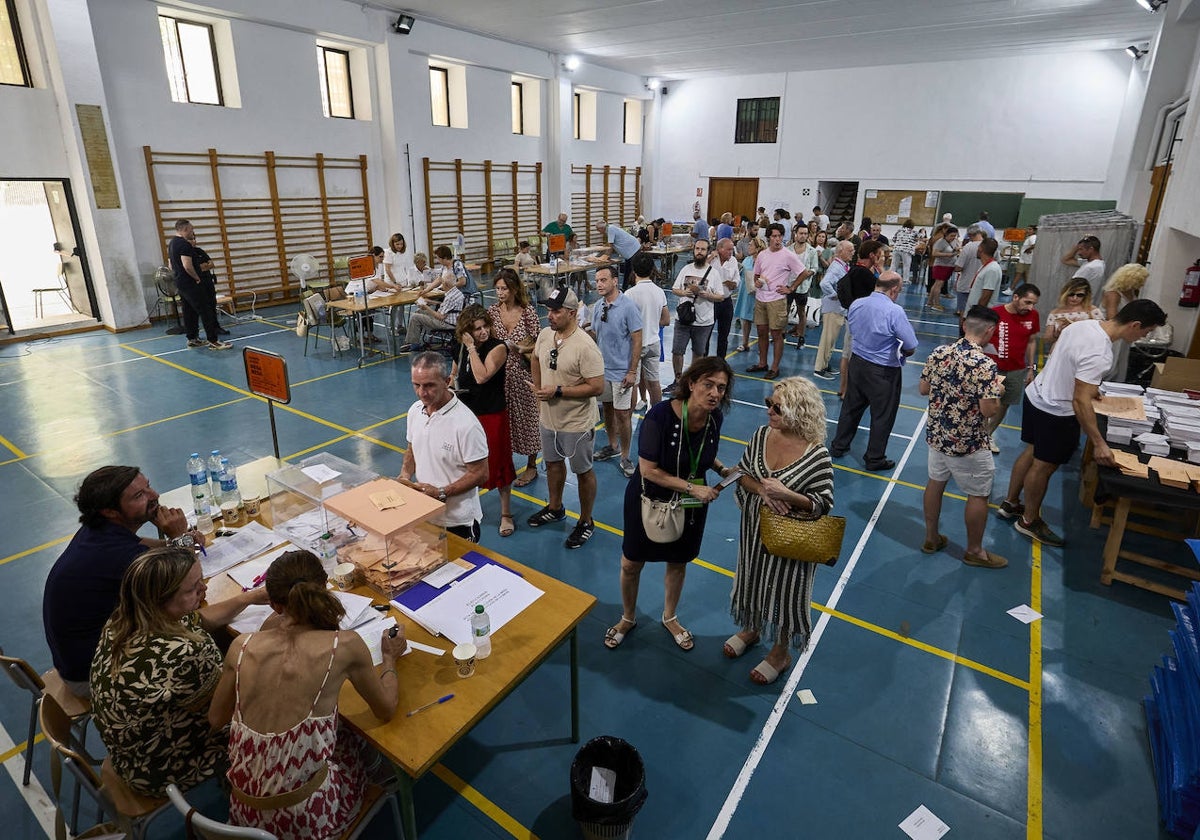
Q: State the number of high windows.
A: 8